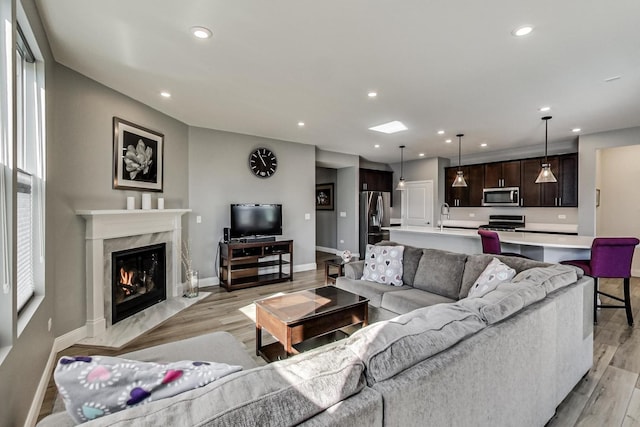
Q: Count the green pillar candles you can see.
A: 0